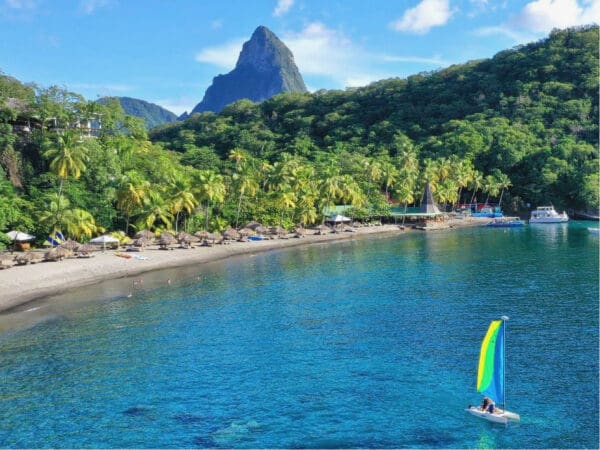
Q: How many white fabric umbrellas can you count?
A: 3